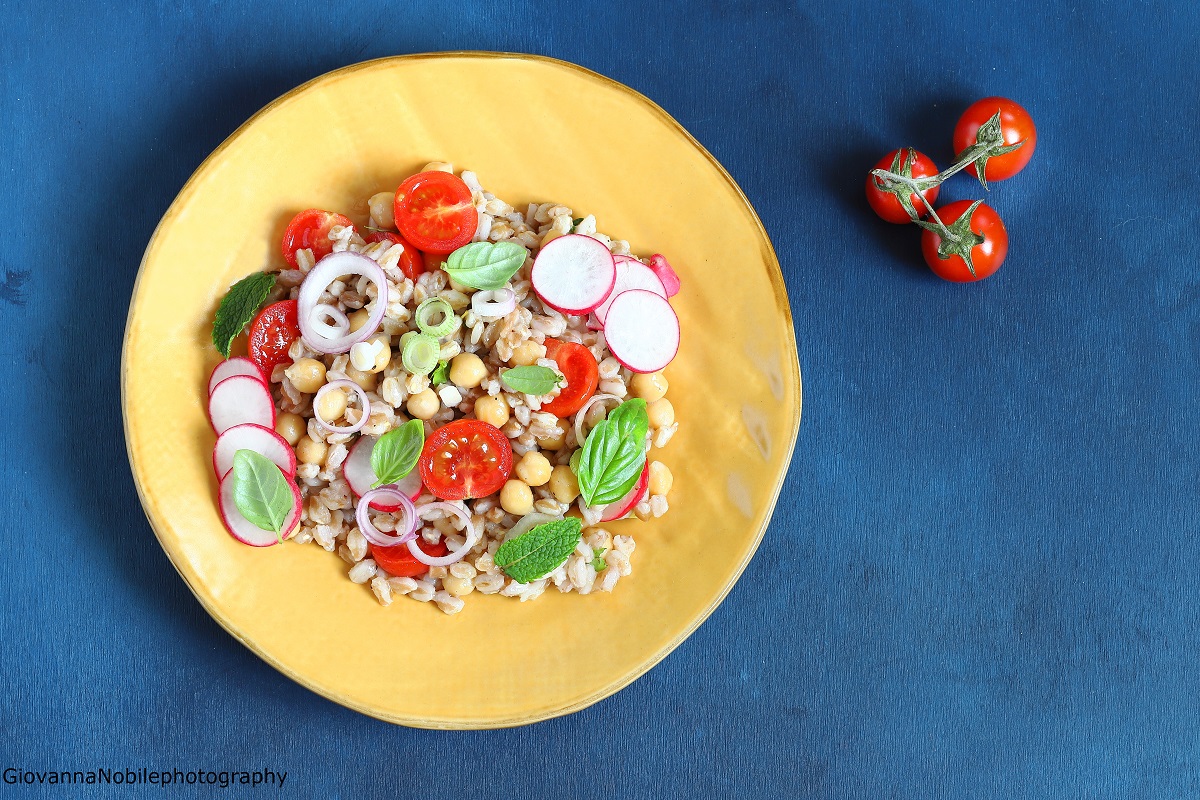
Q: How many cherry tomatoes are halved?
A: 7